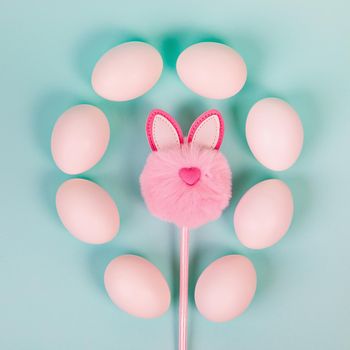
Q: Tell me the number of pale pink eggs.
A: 8